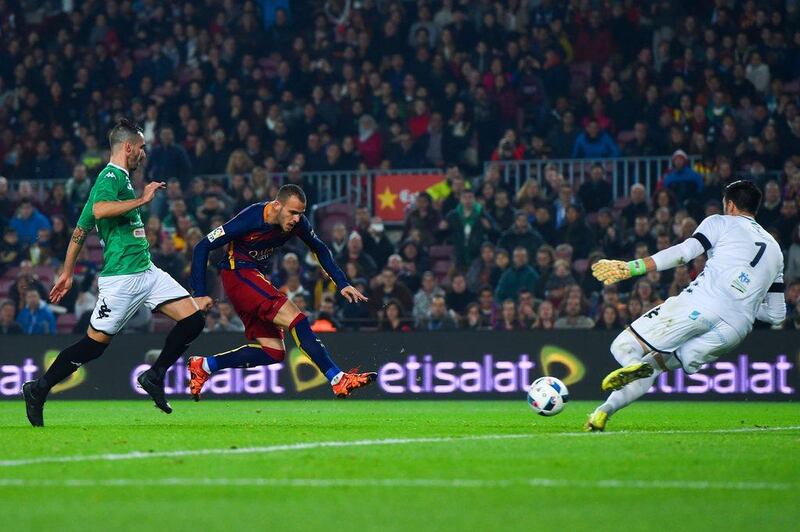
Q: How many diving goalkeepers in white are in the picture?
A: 1